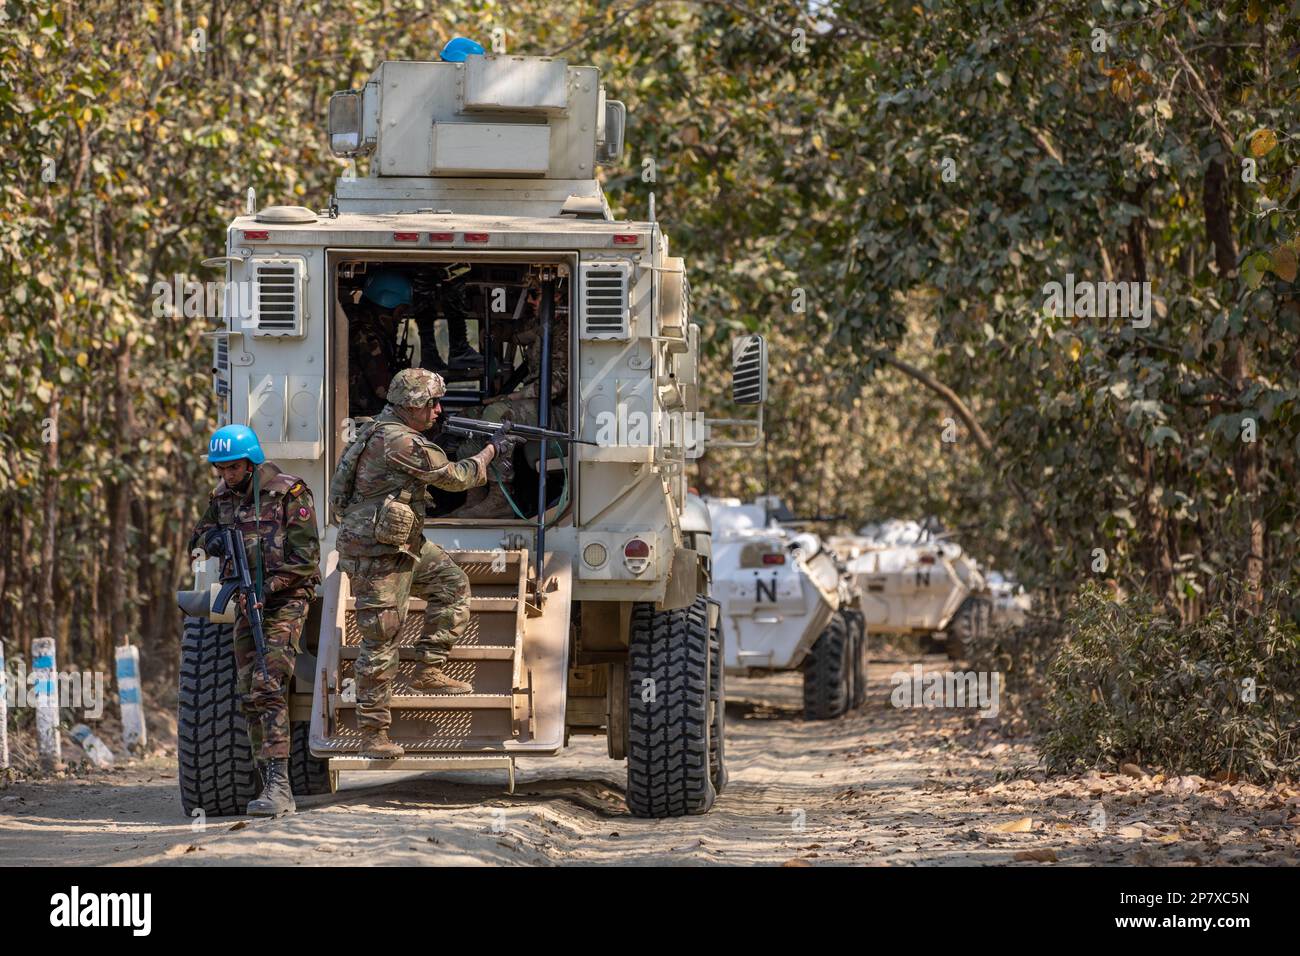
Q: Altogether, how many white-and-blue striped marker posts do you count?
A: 4